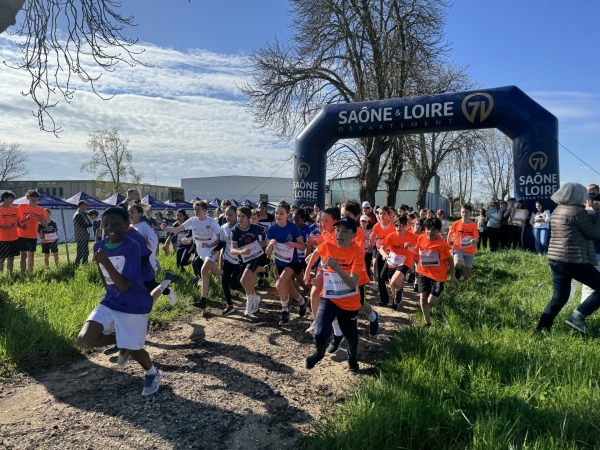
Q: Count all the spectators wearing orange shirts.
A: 2